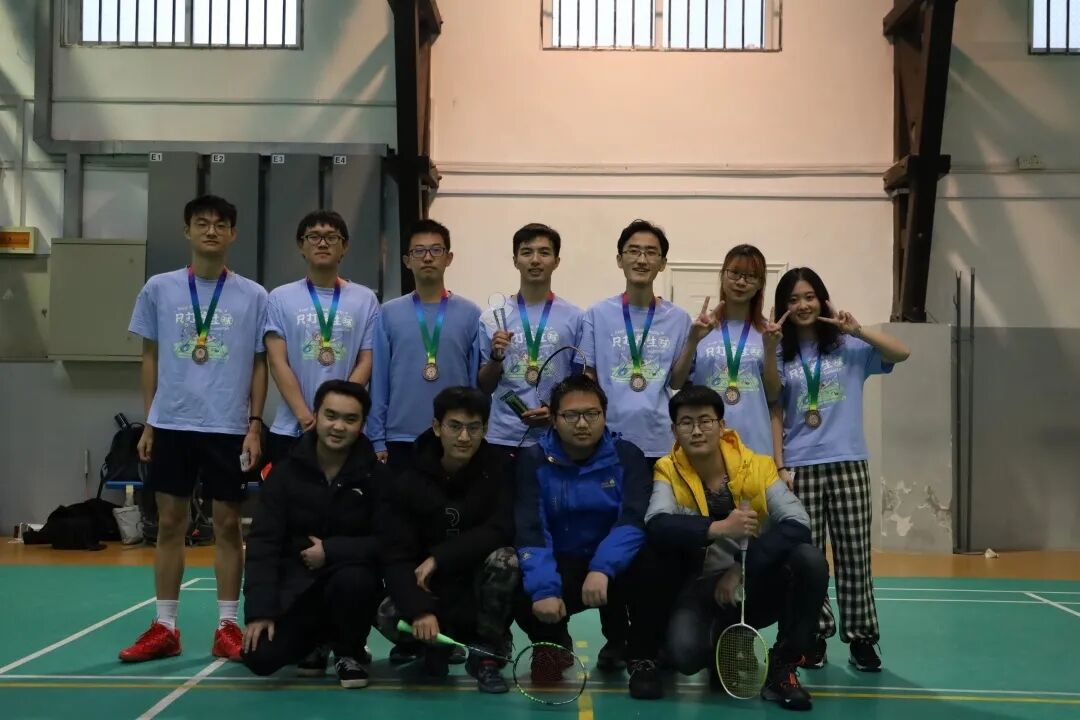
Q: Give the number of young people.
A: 11